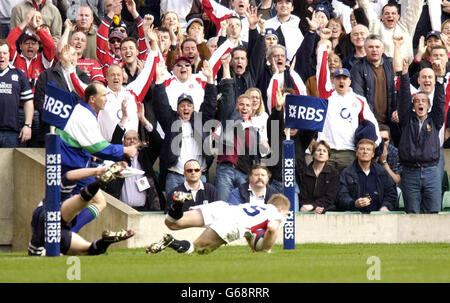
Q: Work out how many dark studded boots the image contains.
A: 4